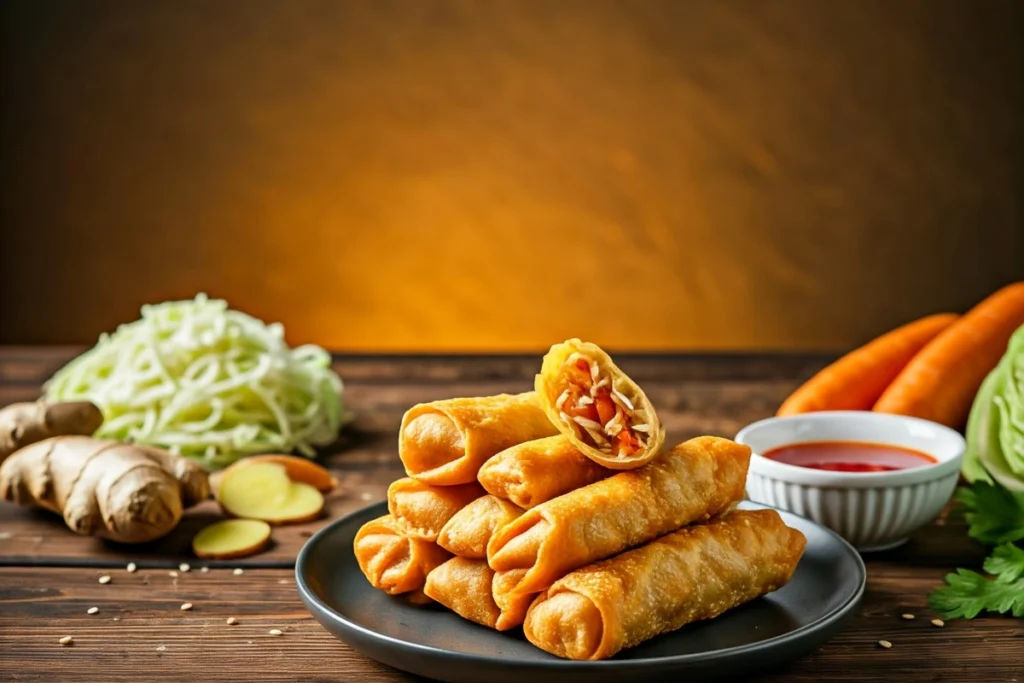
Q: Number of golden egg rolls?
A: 9